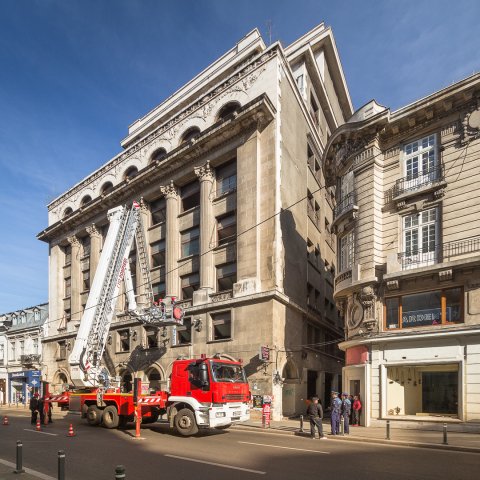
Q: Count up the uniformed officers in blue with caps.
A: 2